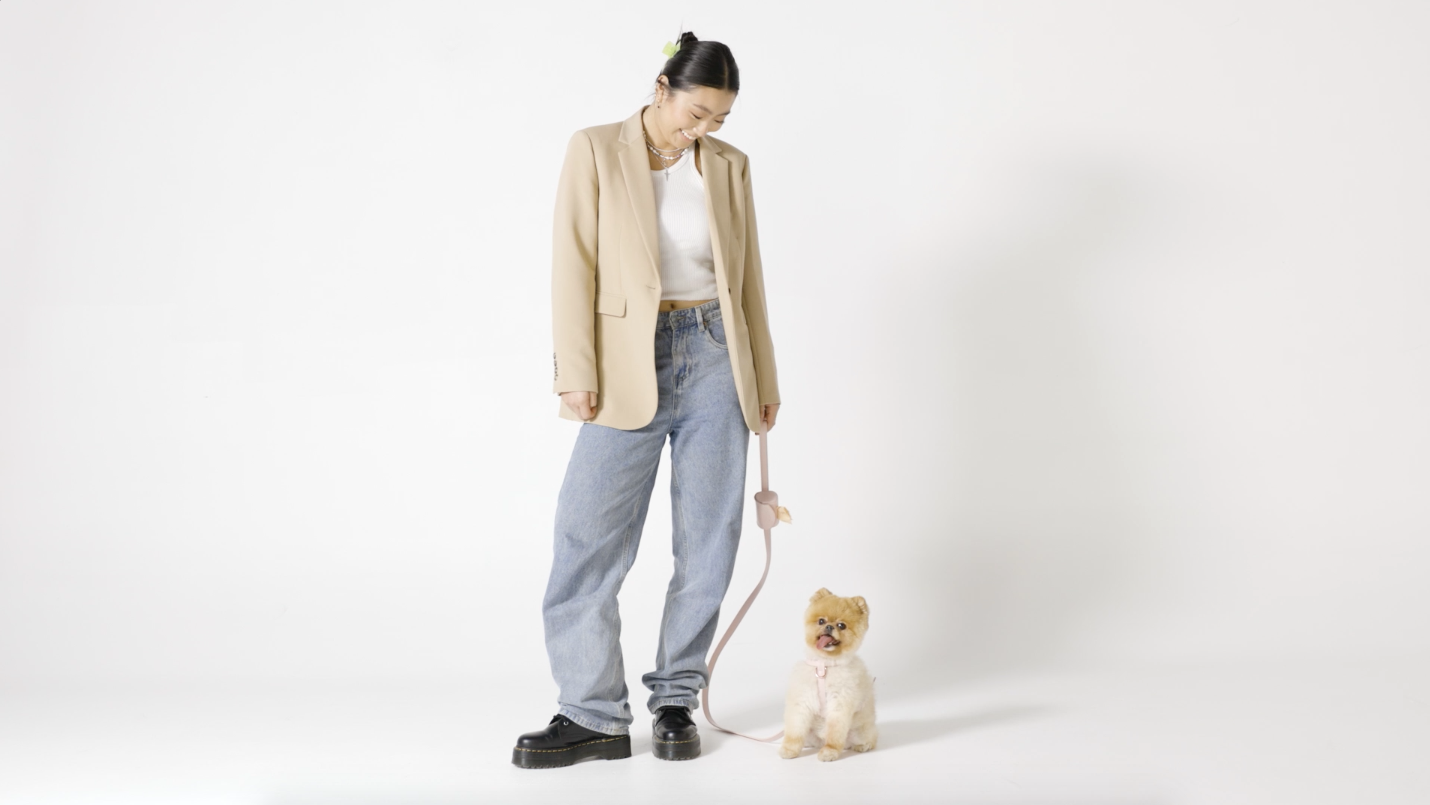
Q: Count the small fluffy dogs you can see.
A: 1